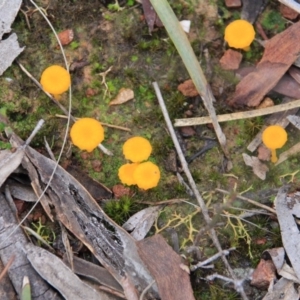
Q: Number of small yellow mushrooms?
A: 7